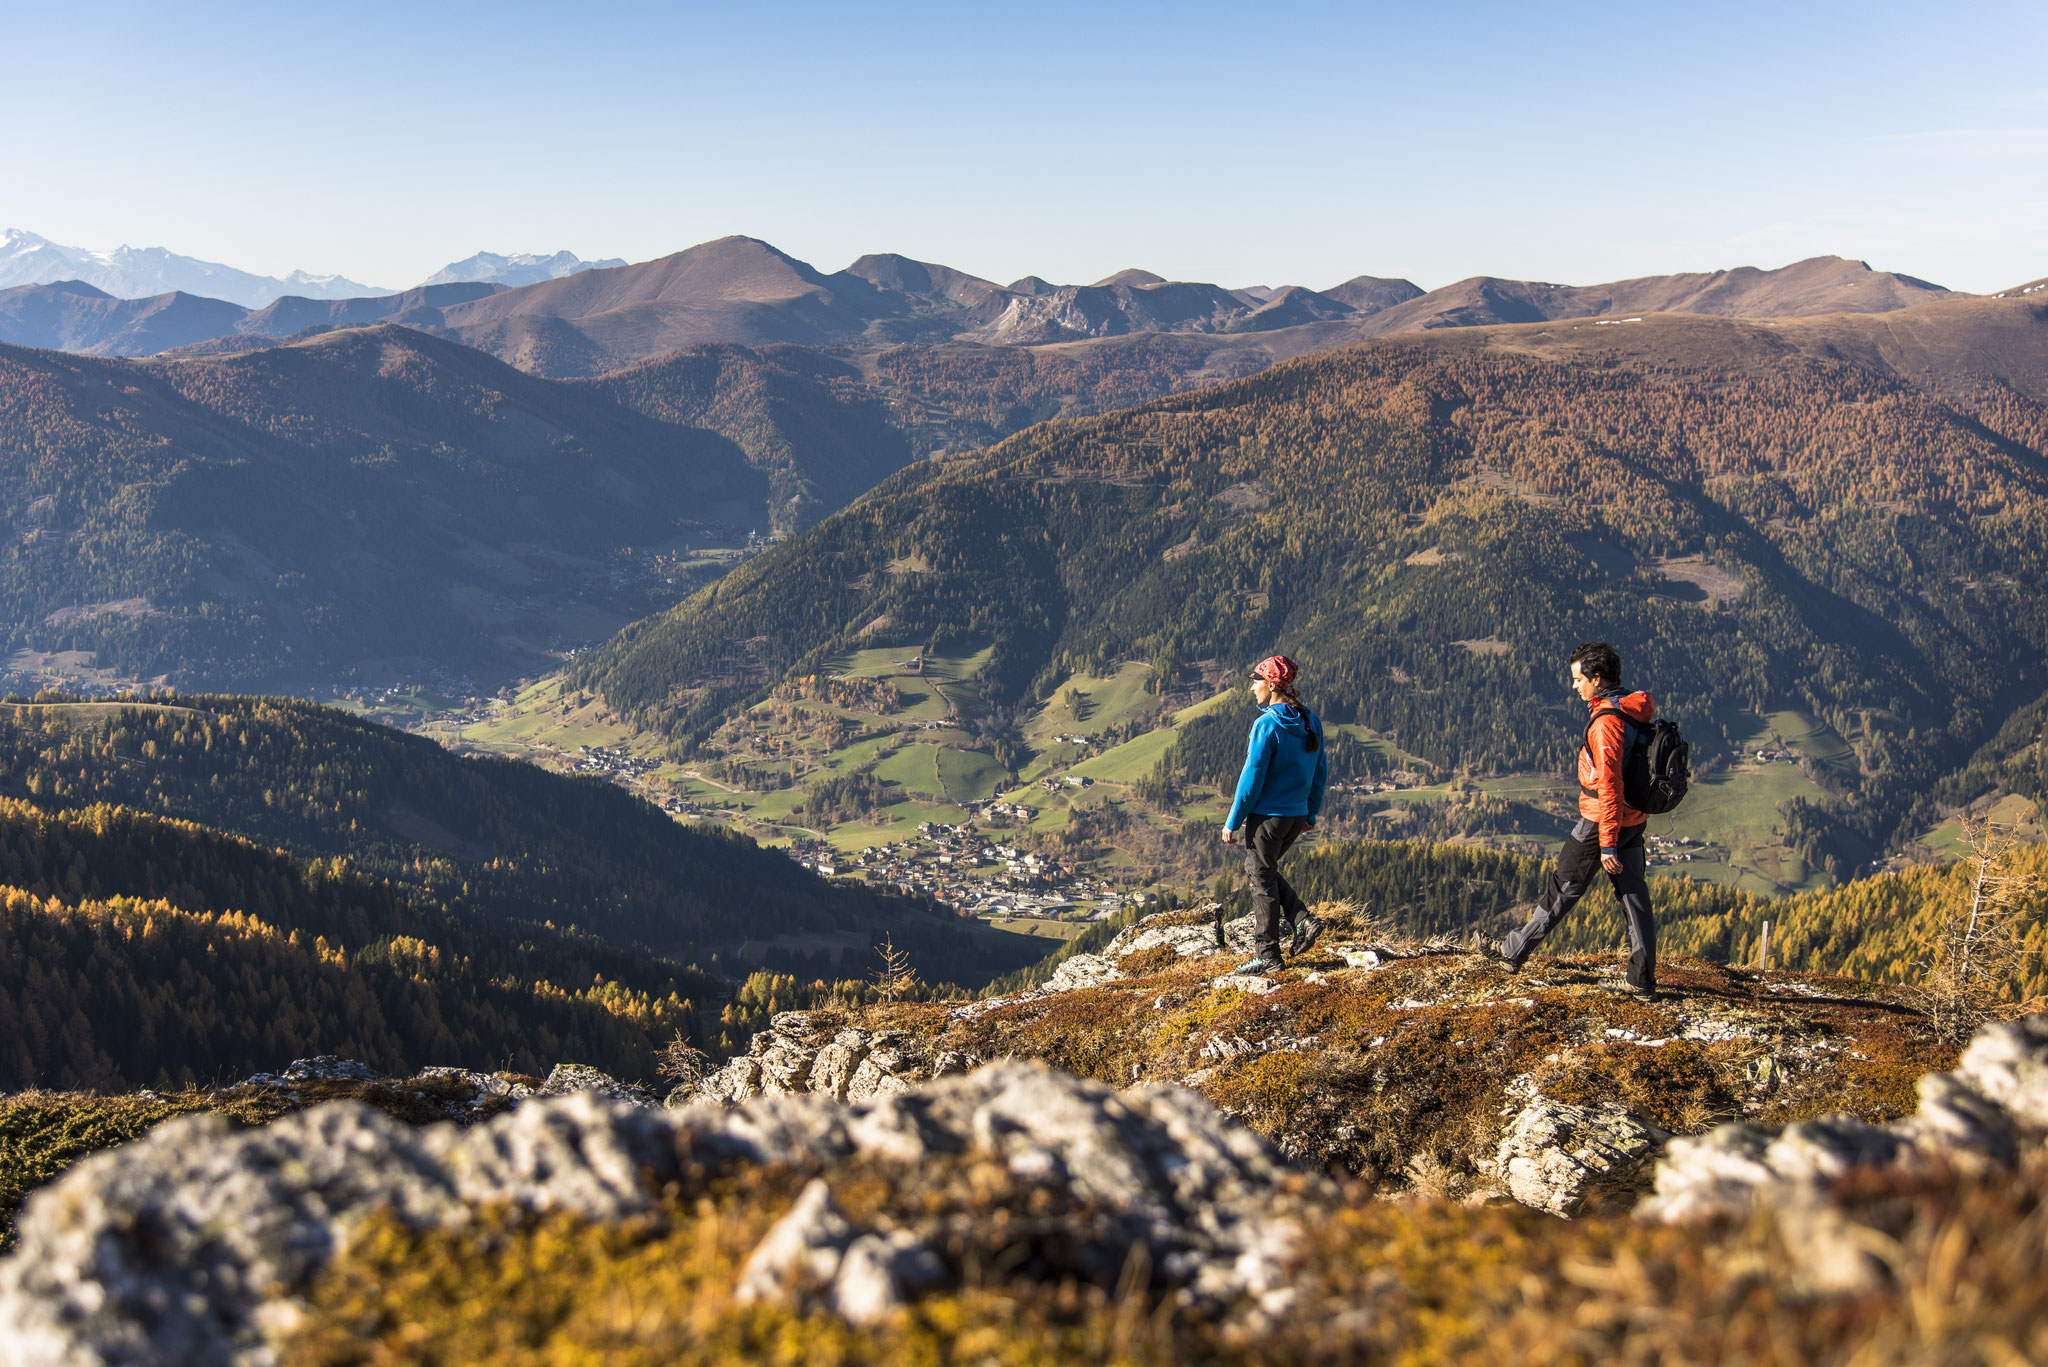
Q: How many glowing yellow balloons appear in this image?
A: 0